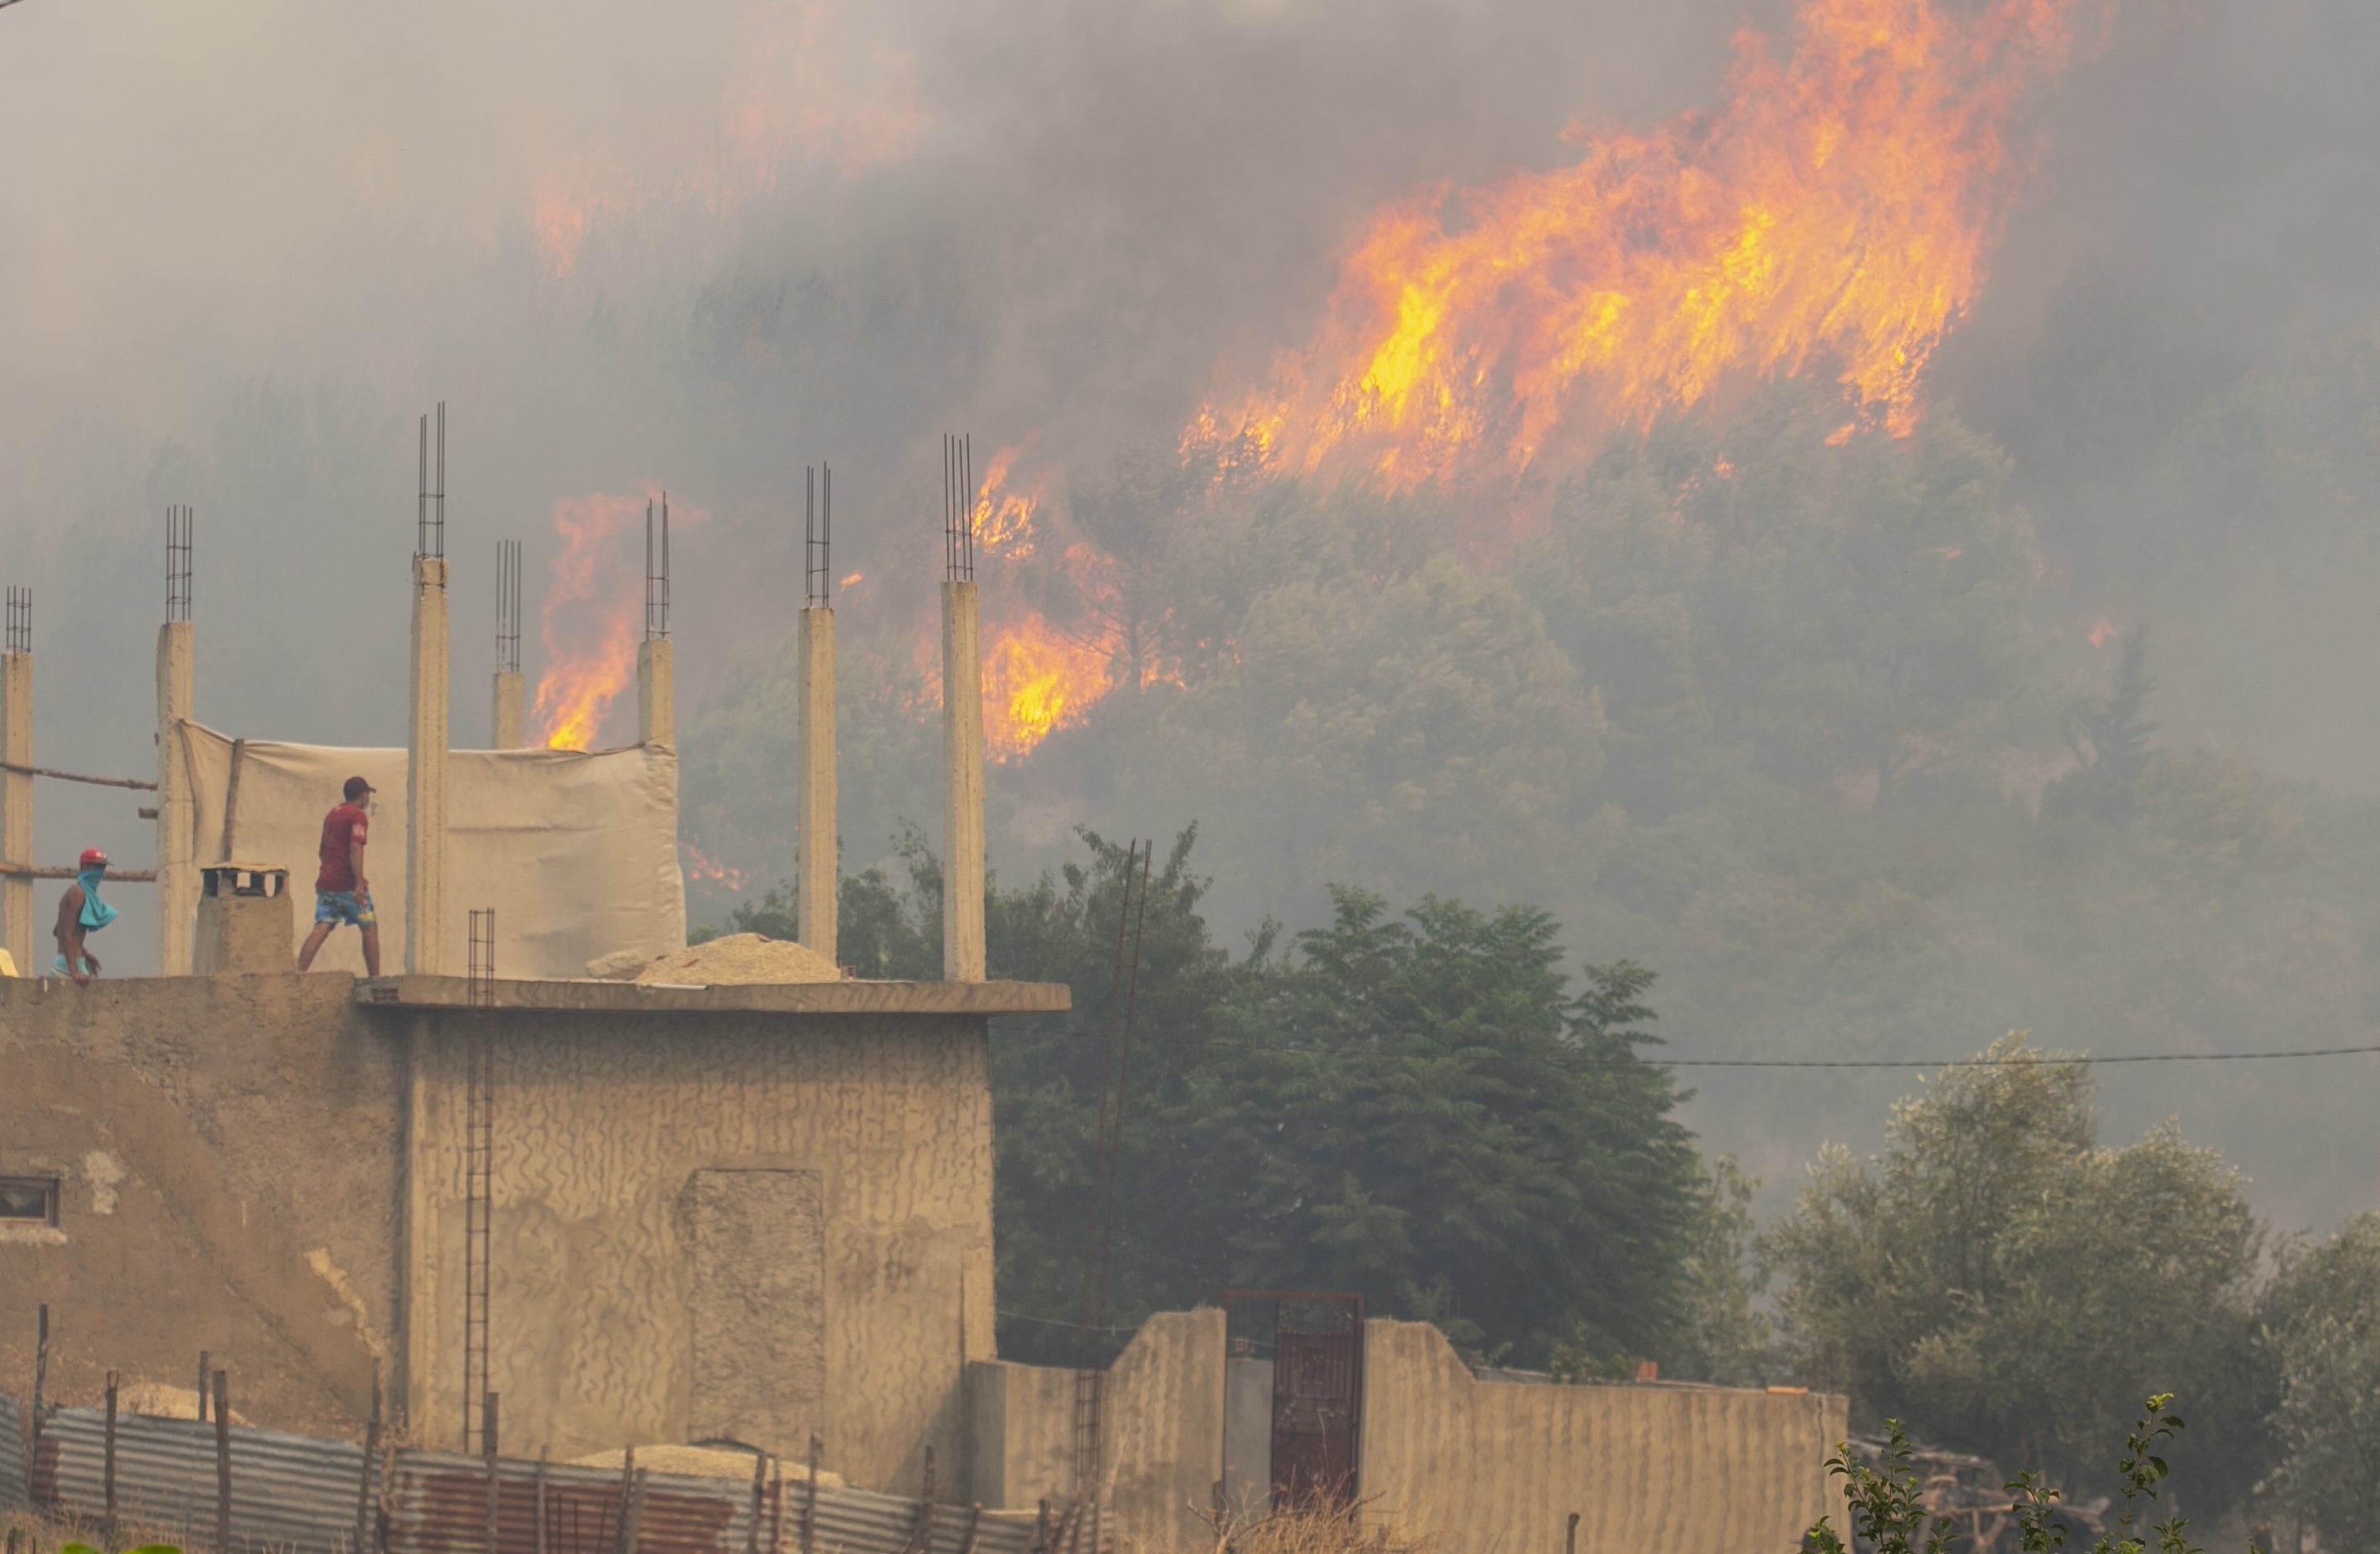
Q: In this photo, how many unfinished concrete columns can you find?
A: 7